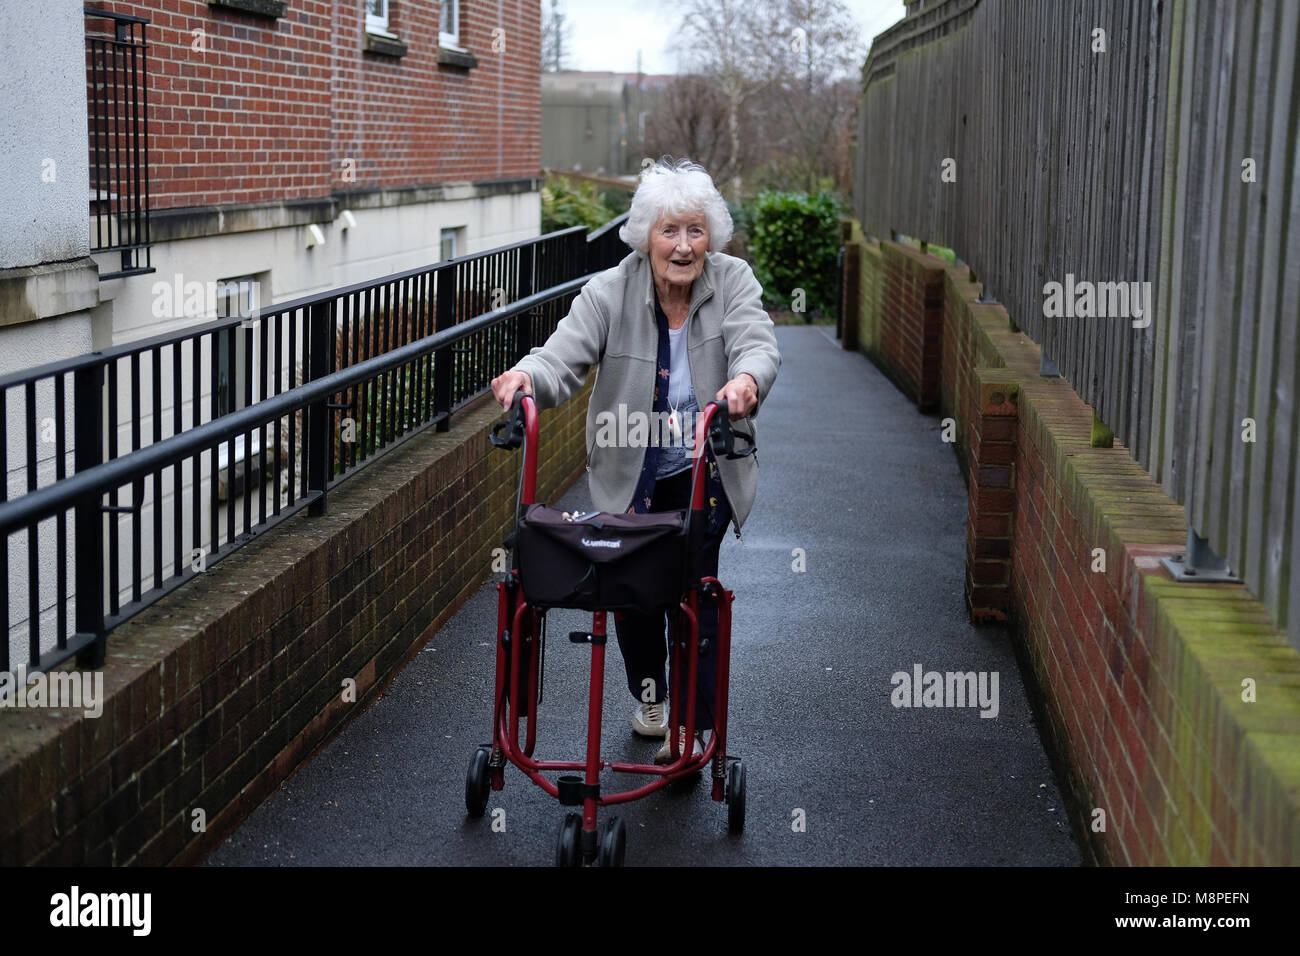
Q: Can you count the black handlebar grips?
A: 2